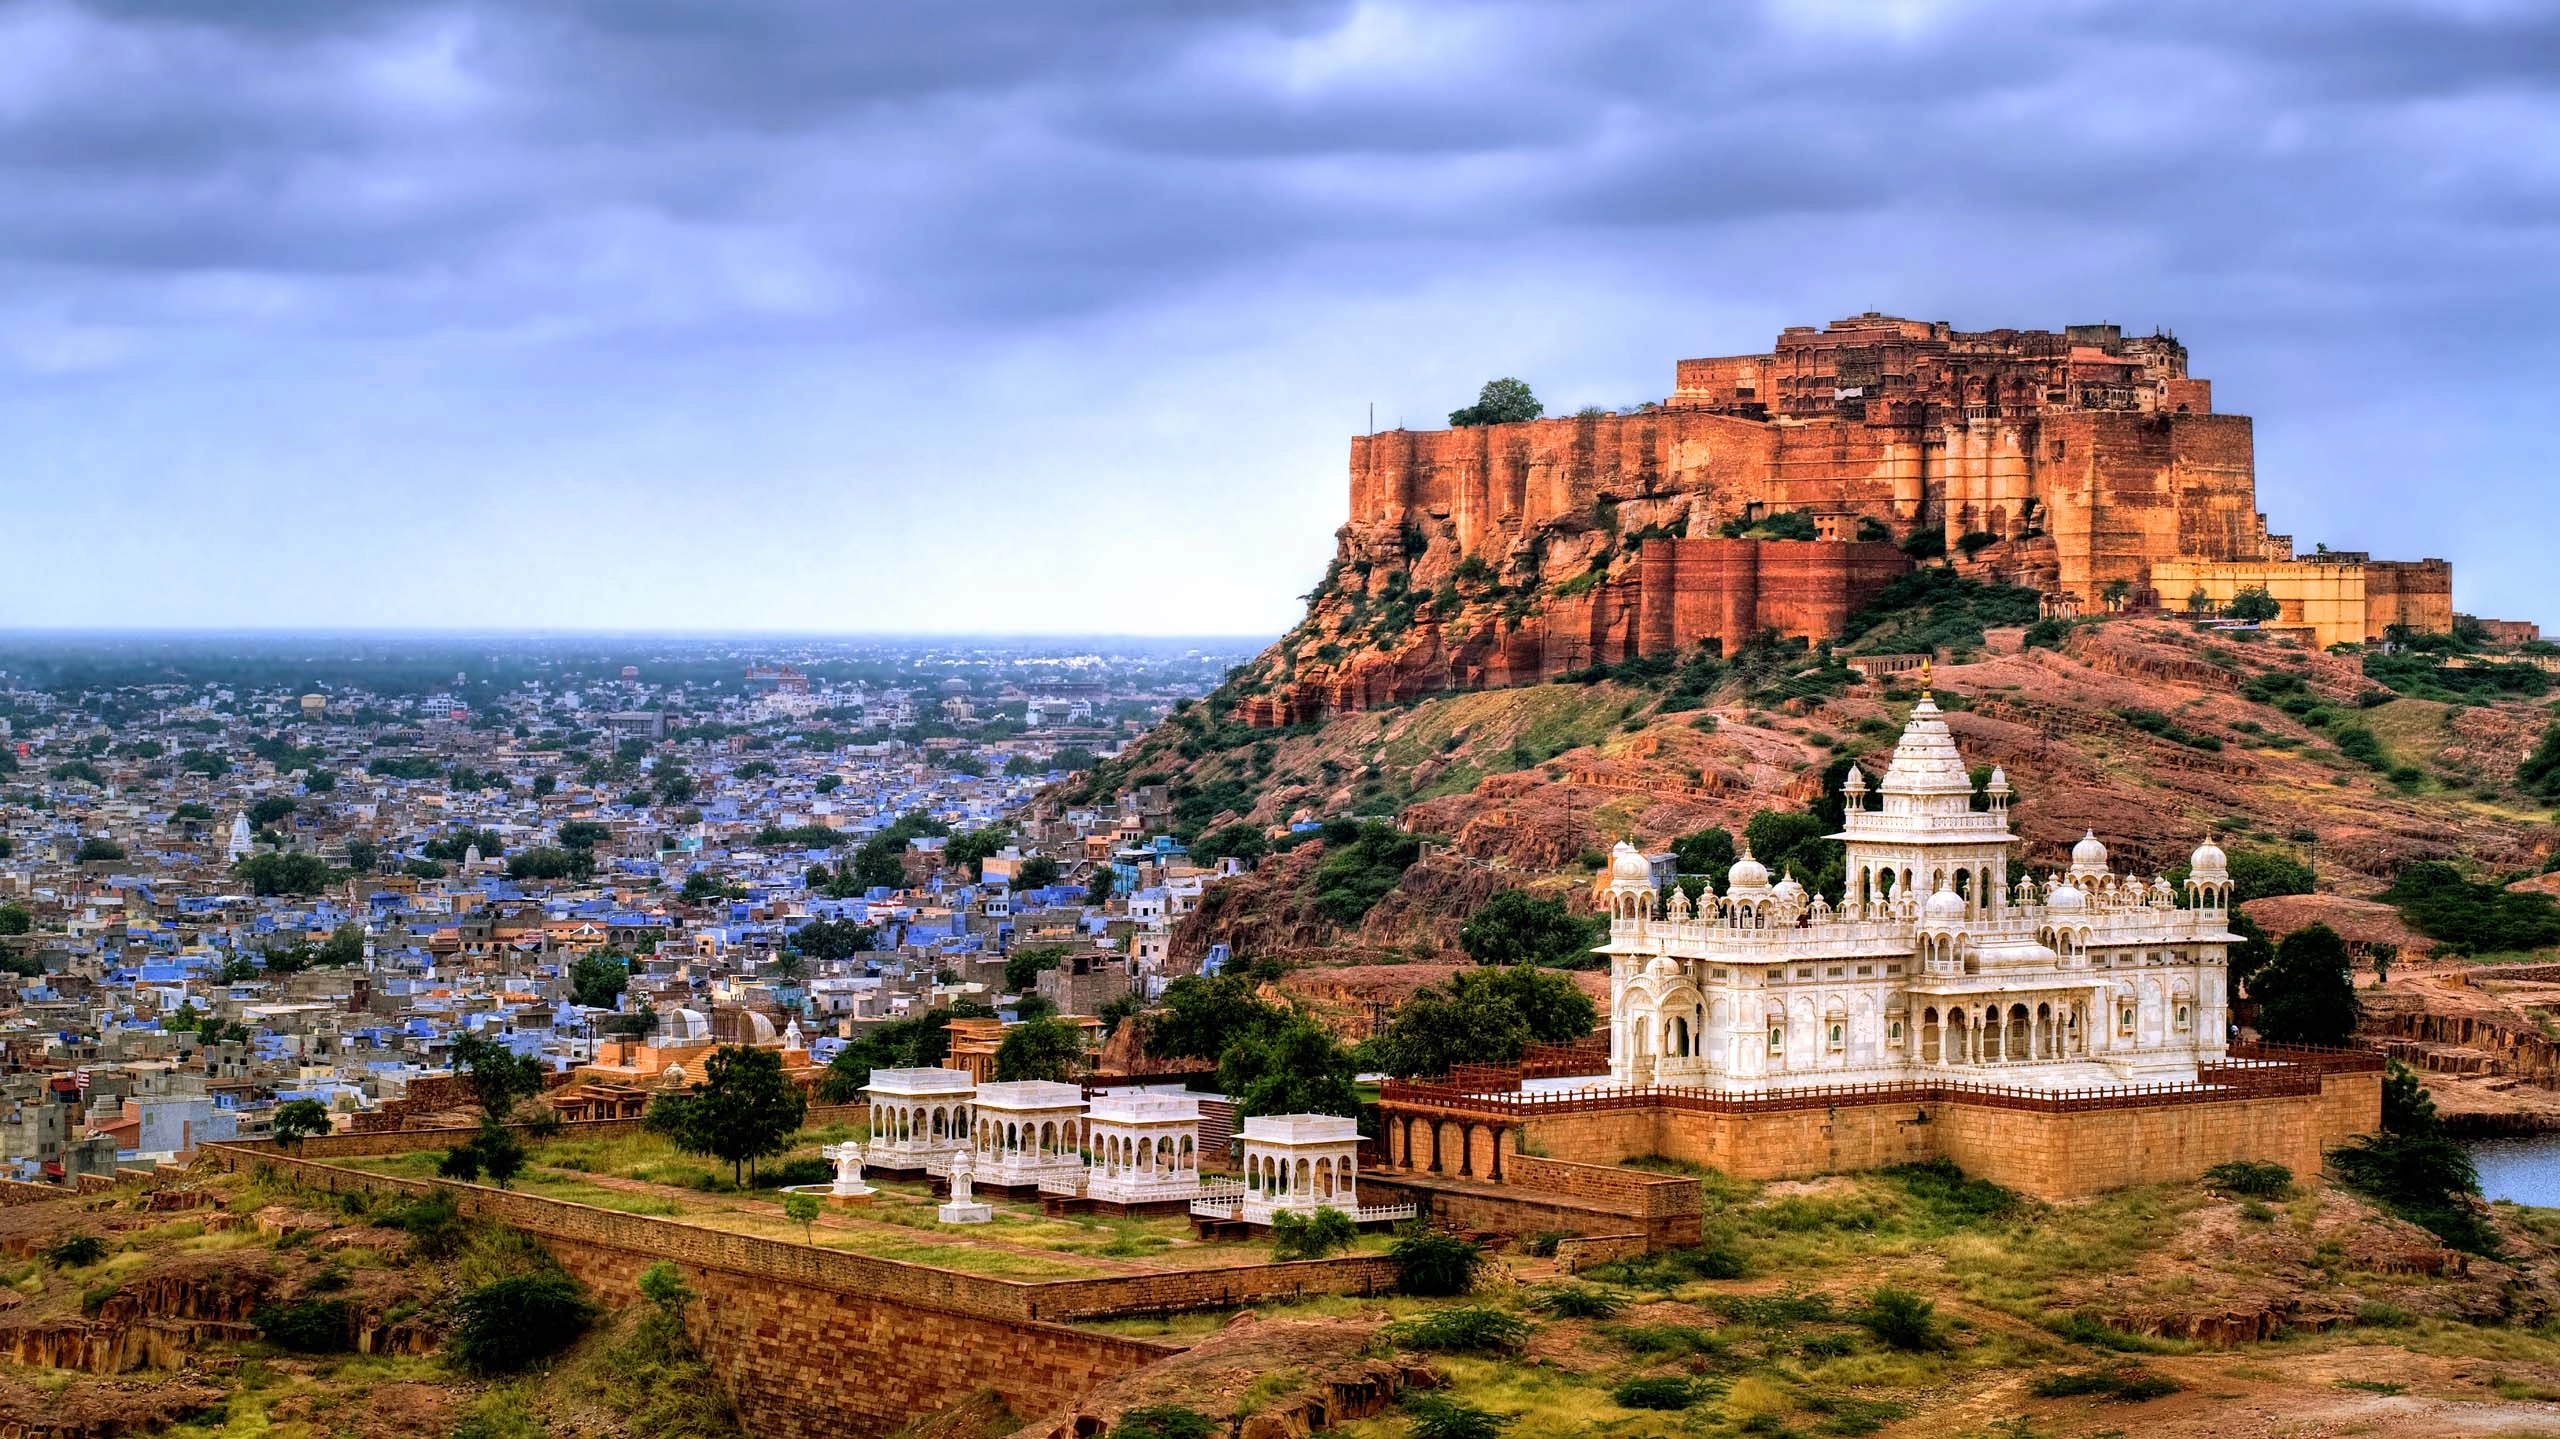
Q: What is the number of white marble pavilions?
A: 4